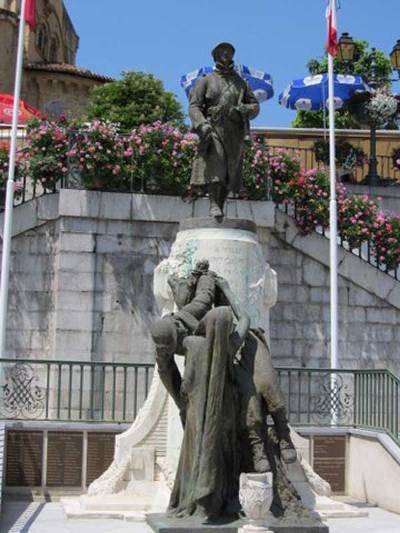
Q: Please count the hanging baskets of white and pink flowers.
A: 1